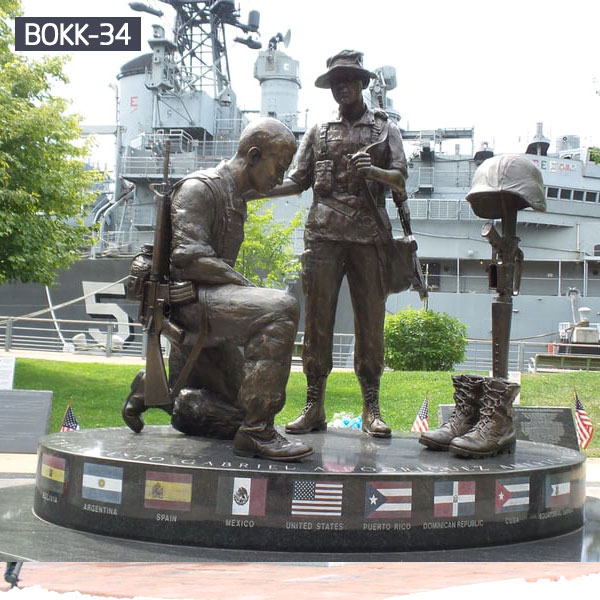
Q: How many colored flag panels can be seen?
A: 9